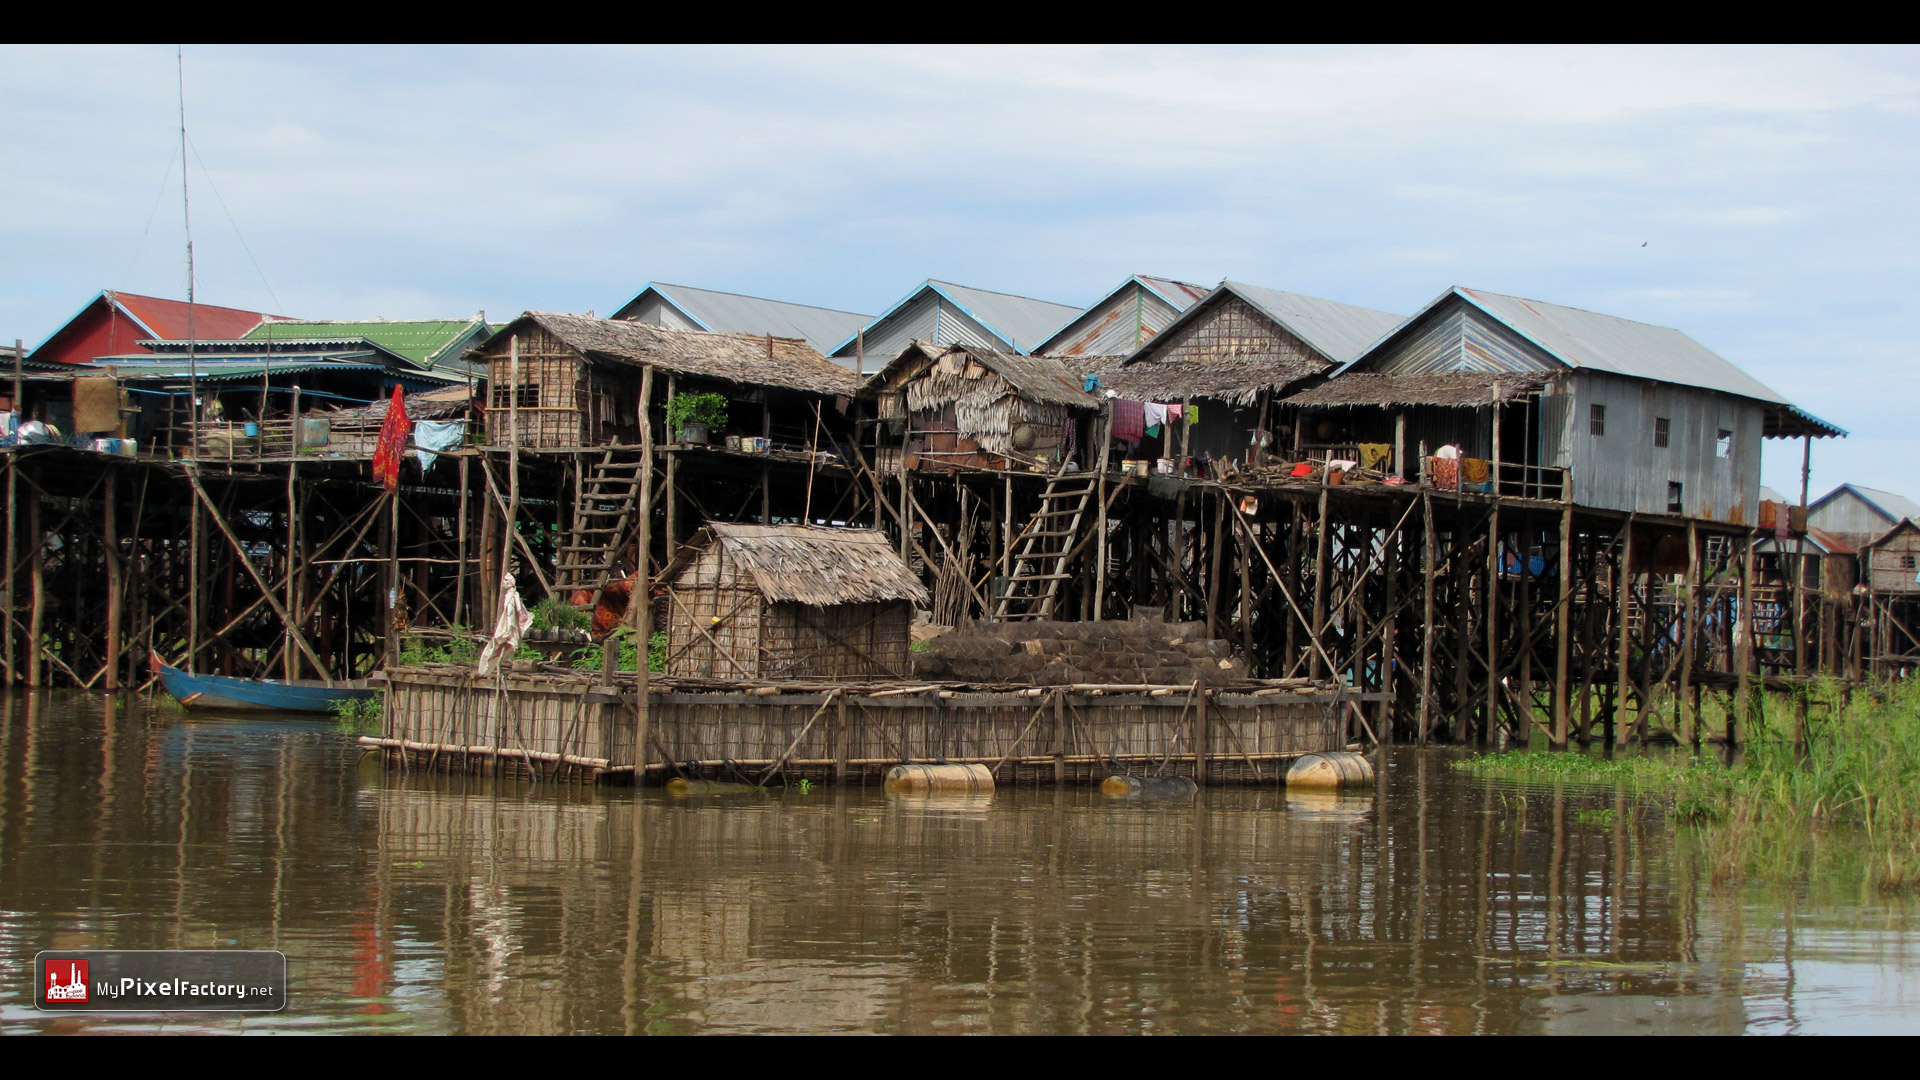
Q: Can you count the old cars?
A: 0